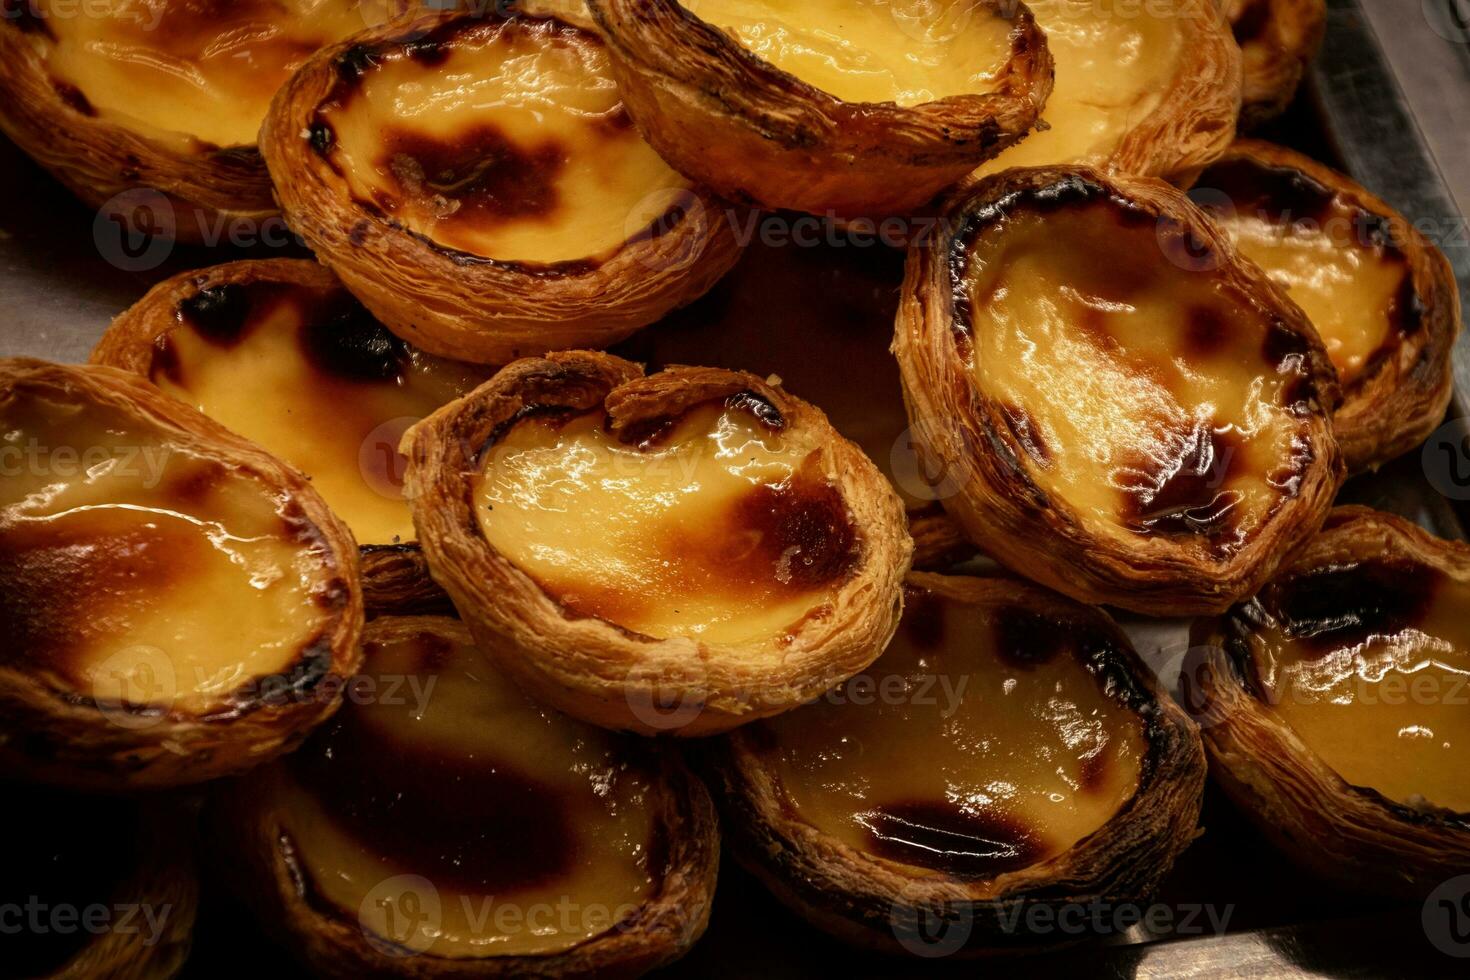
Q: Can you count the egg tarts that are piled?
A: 15